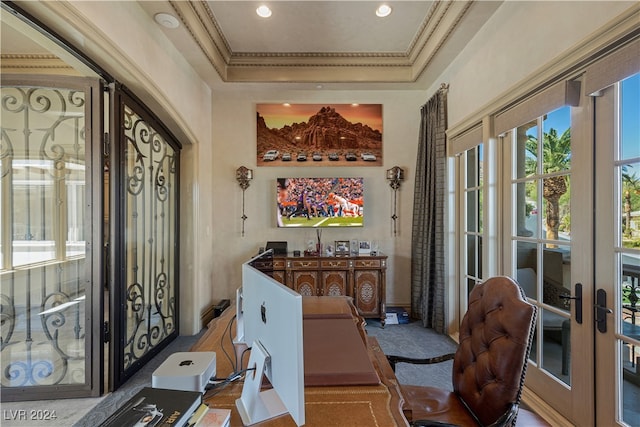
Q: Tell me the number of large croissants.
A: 0